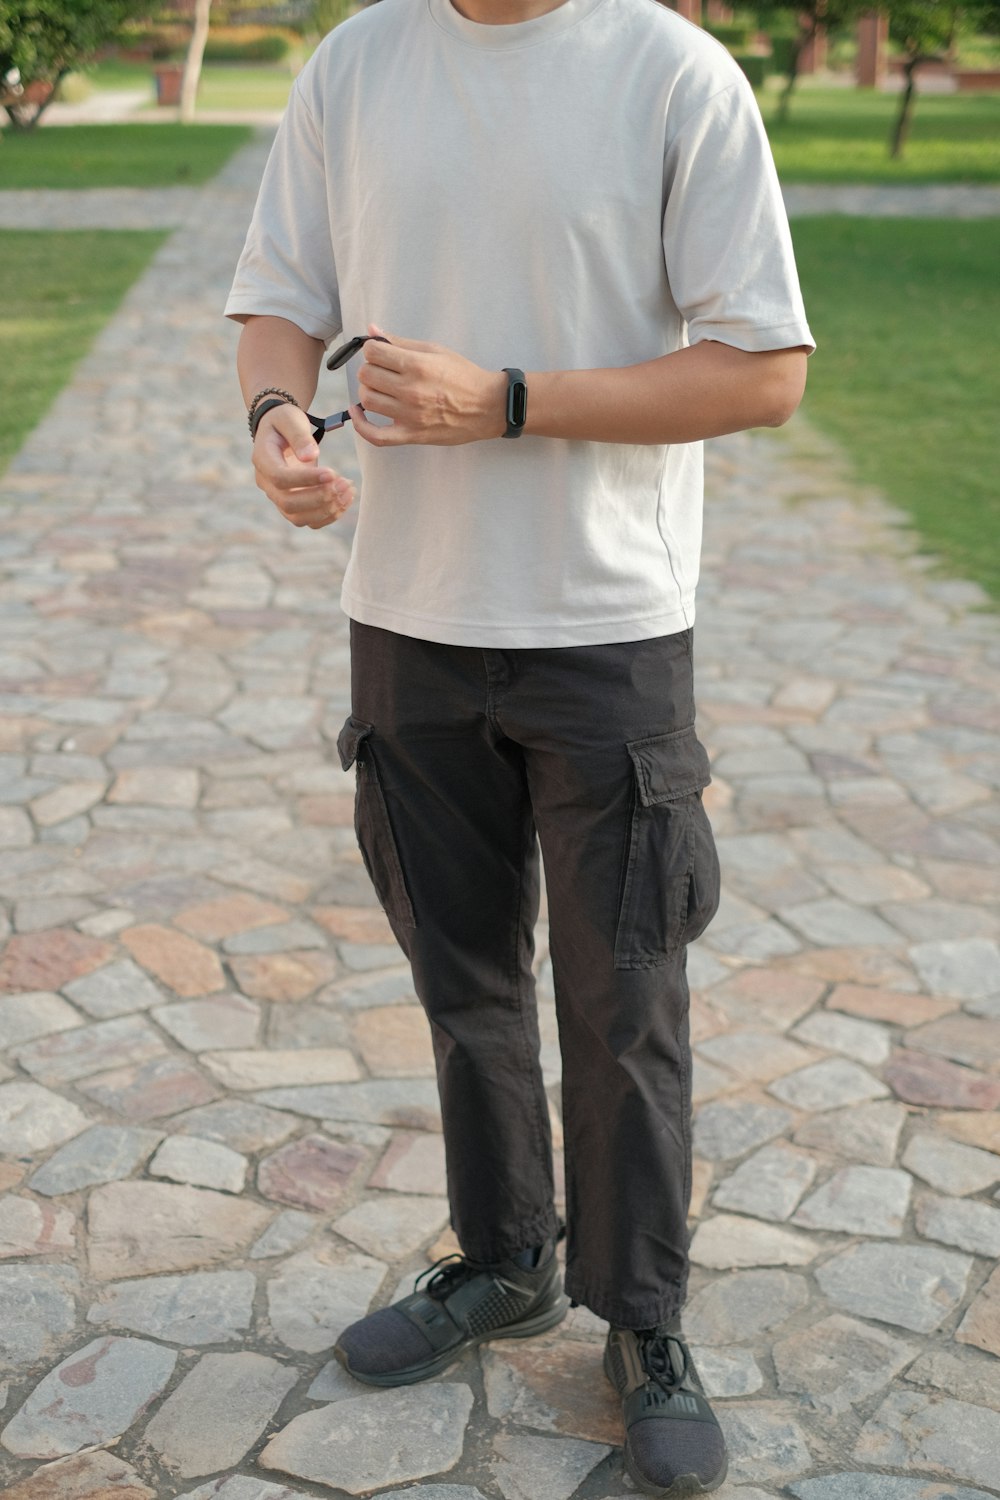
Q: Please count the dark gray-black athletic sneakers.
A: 2